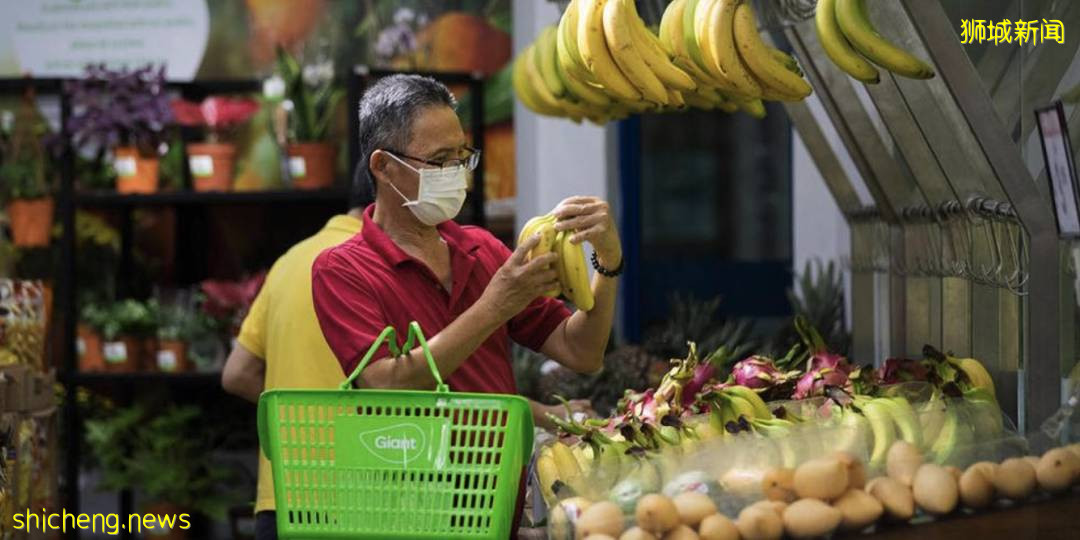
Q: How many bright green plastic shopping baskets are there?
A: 1